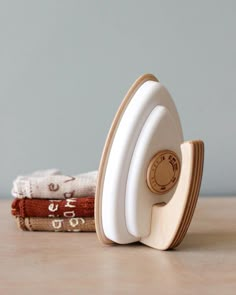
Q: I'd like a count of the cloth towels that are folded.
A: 3